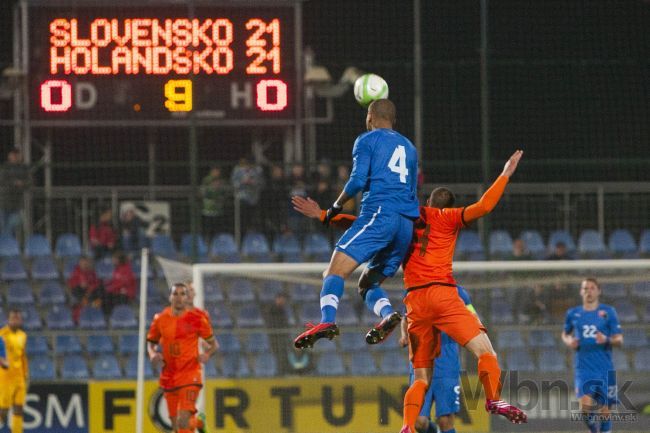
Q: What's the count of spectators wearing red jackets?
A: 3